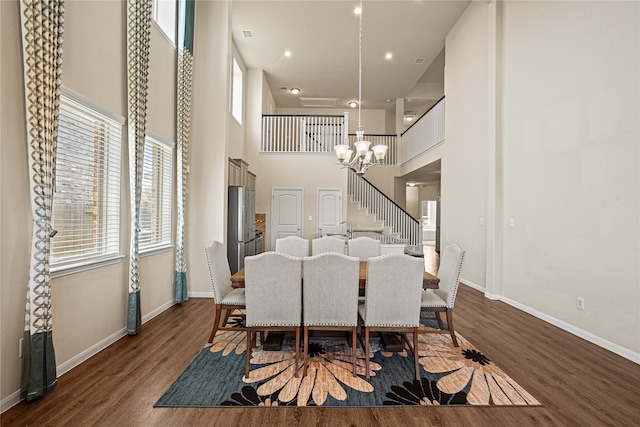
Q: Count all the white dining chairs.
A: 8